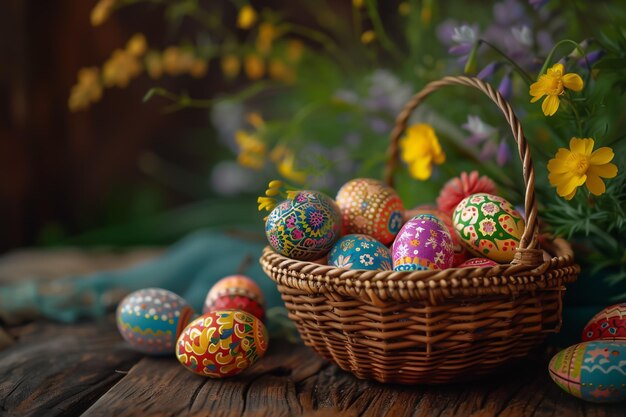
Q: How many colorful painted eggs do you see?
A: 12